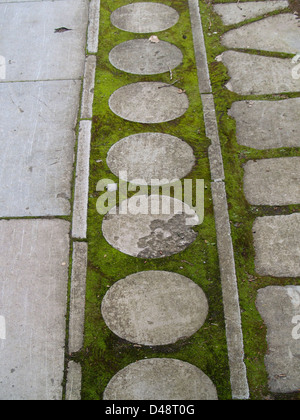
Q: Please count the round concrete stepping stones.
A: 7